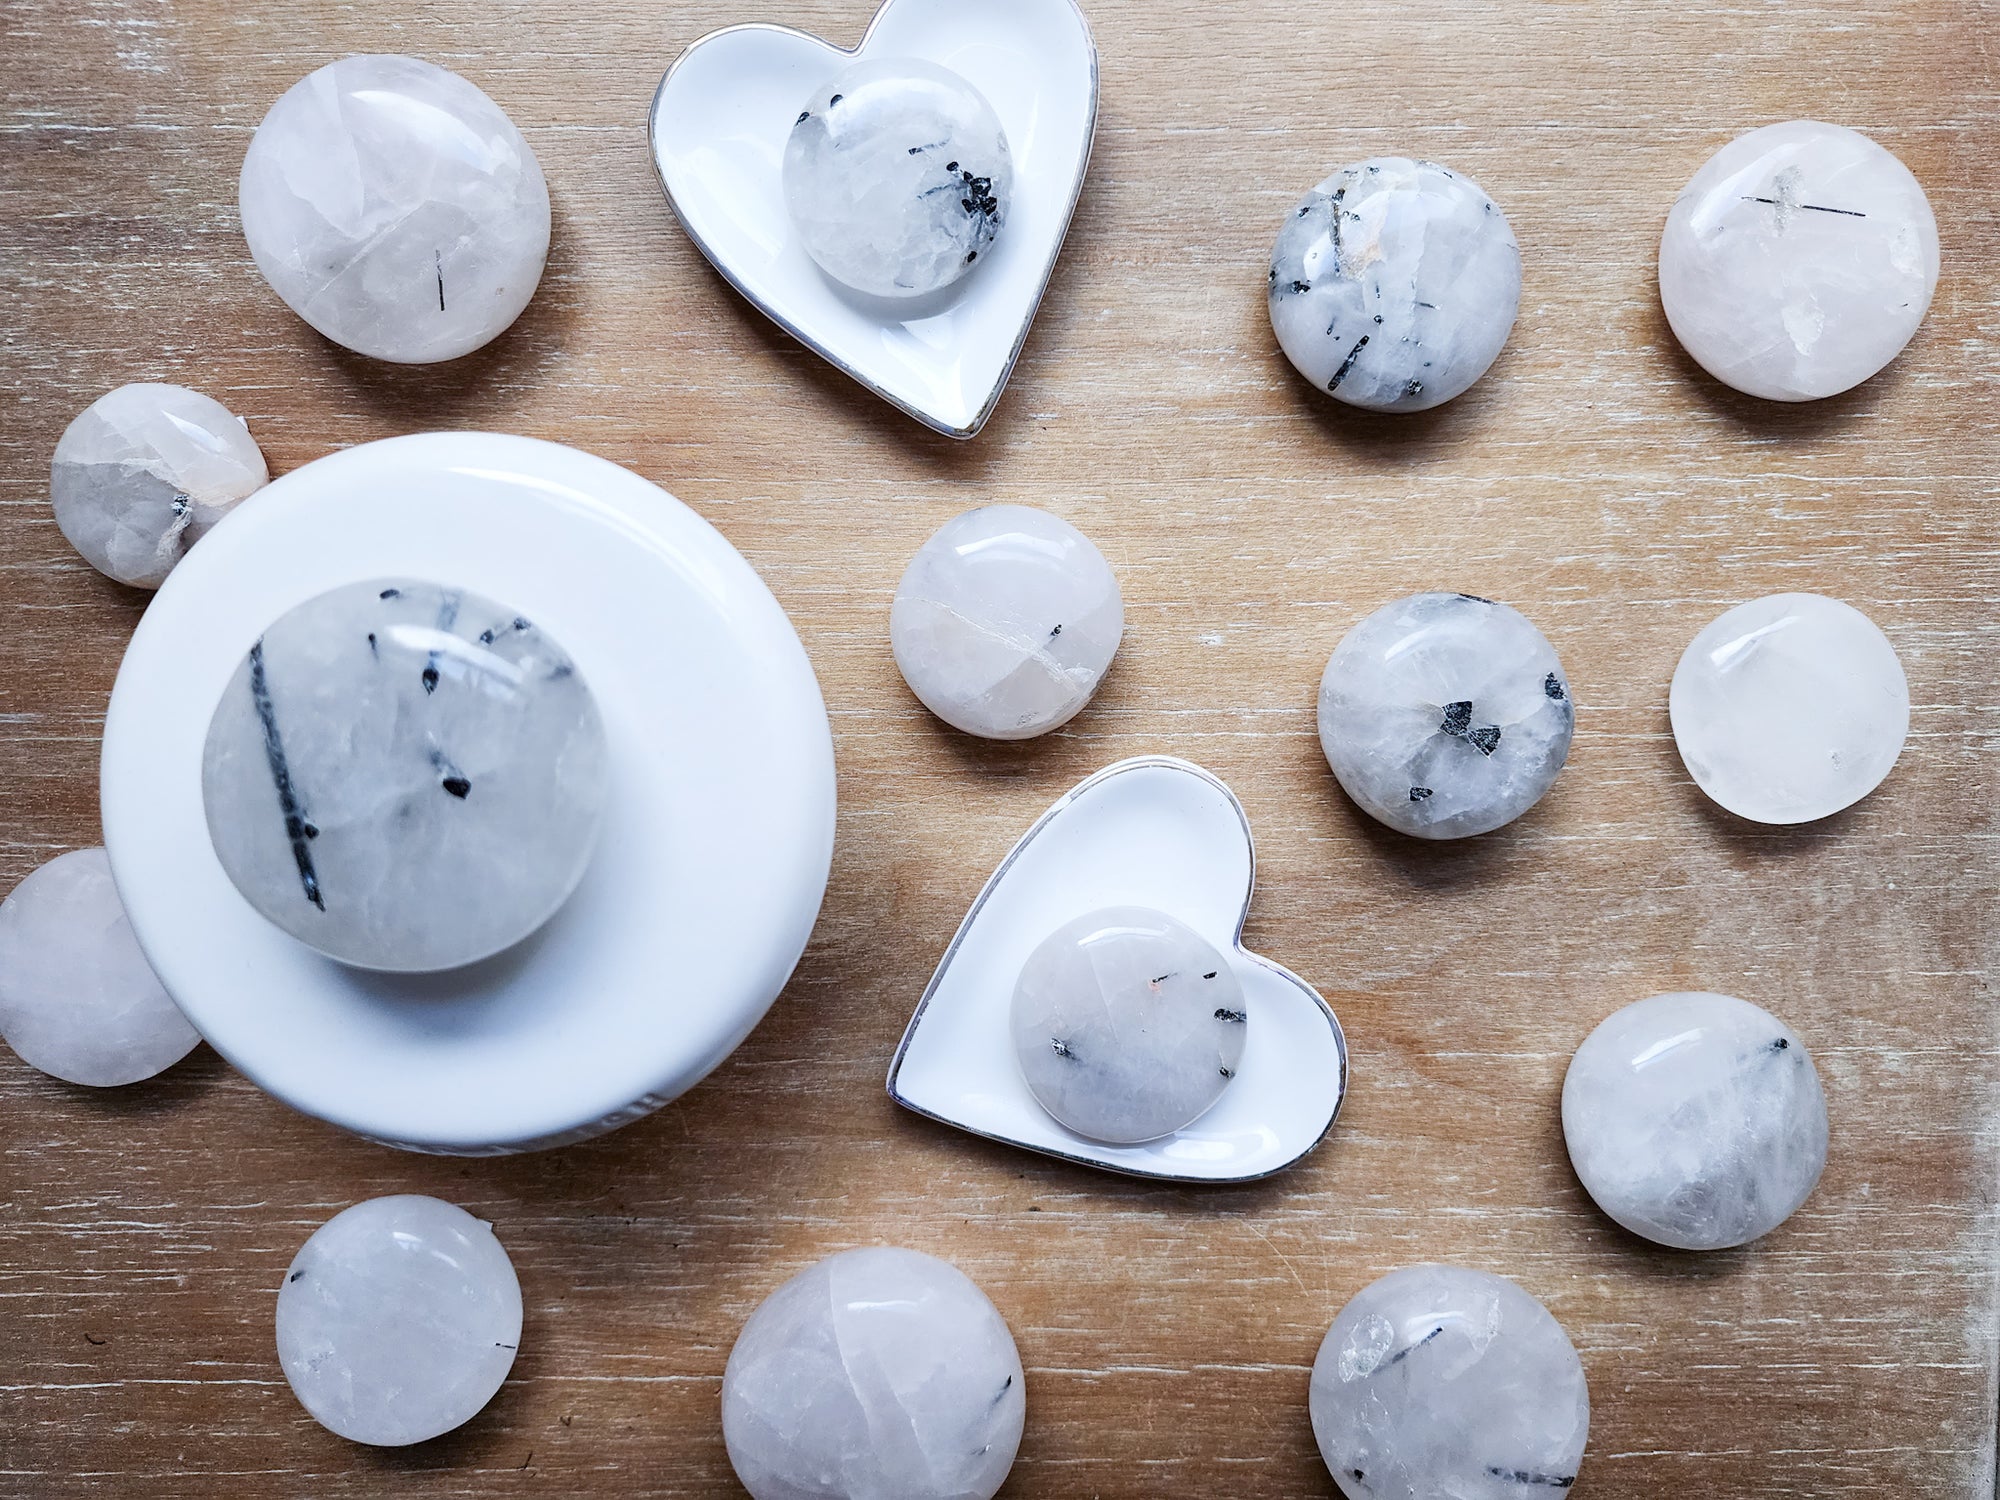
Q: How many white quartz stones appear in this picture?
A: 15